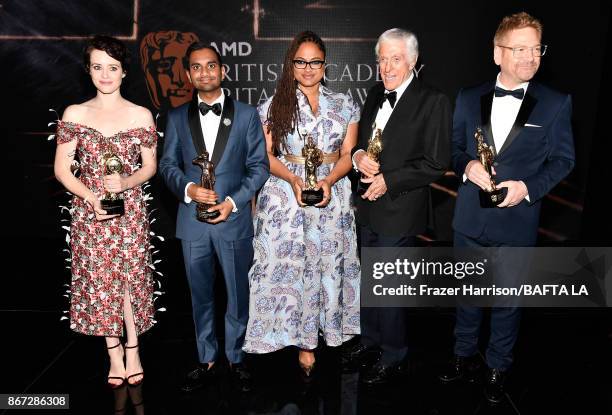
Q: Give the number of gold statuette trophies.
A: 4